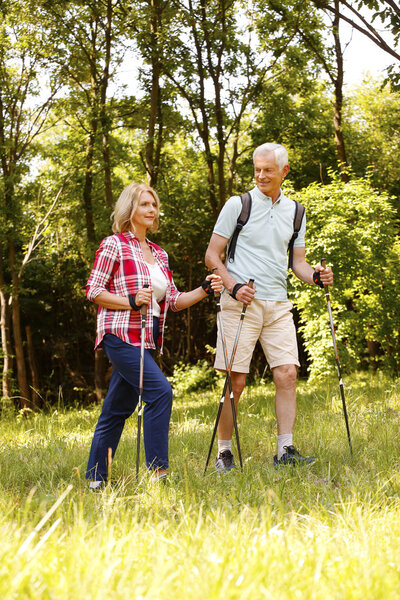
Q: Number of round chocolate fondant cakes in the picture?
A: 0